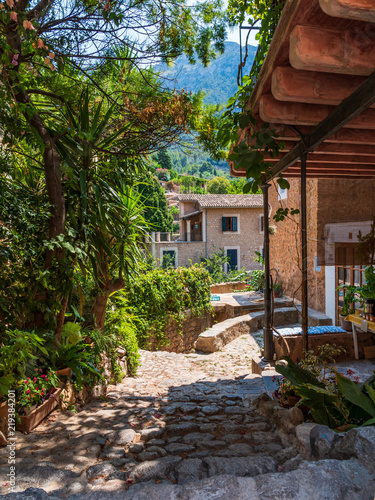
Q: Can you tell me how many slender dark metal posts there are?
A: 2